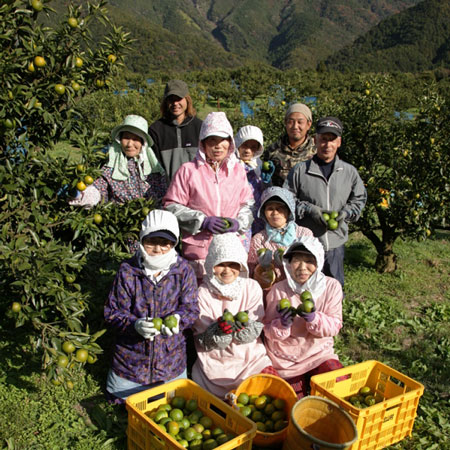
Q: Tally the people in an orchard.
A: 10